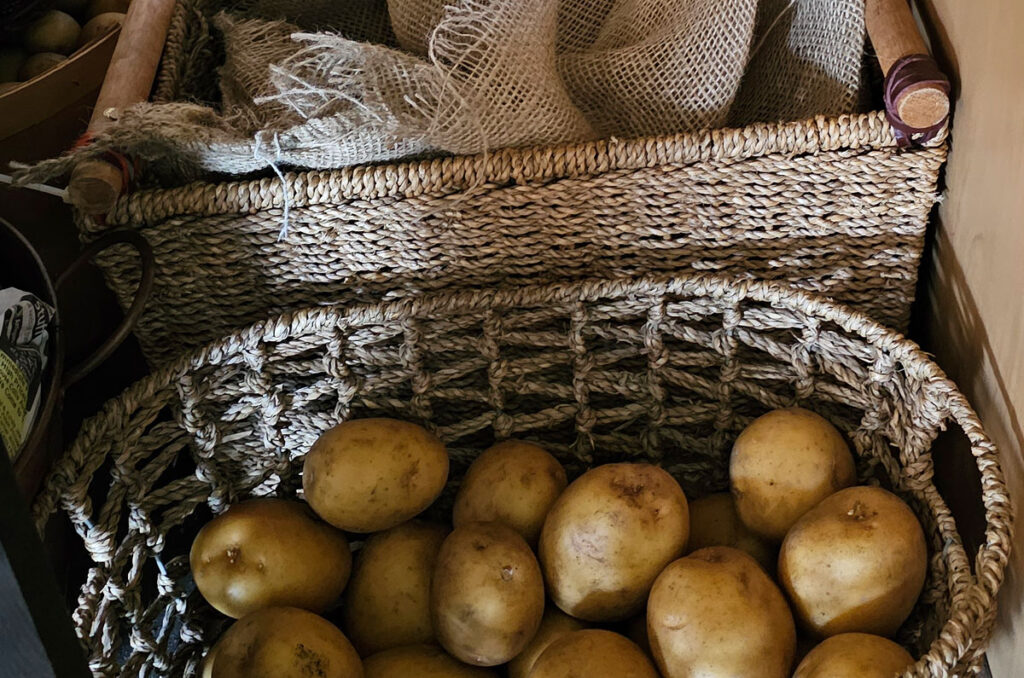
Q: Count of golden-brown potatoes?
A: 15